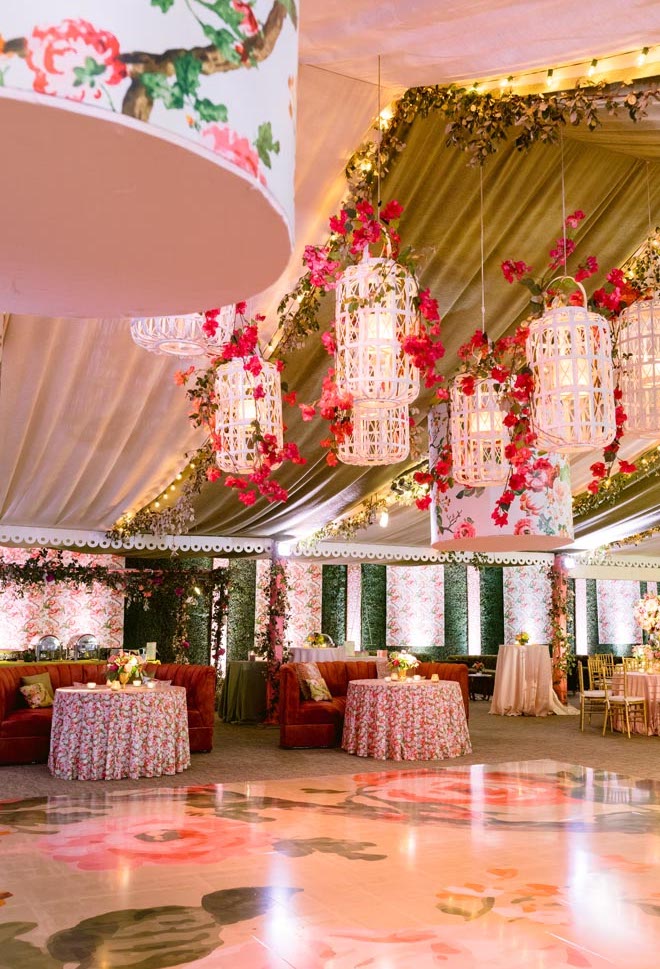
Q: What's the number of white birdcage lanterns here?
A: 7